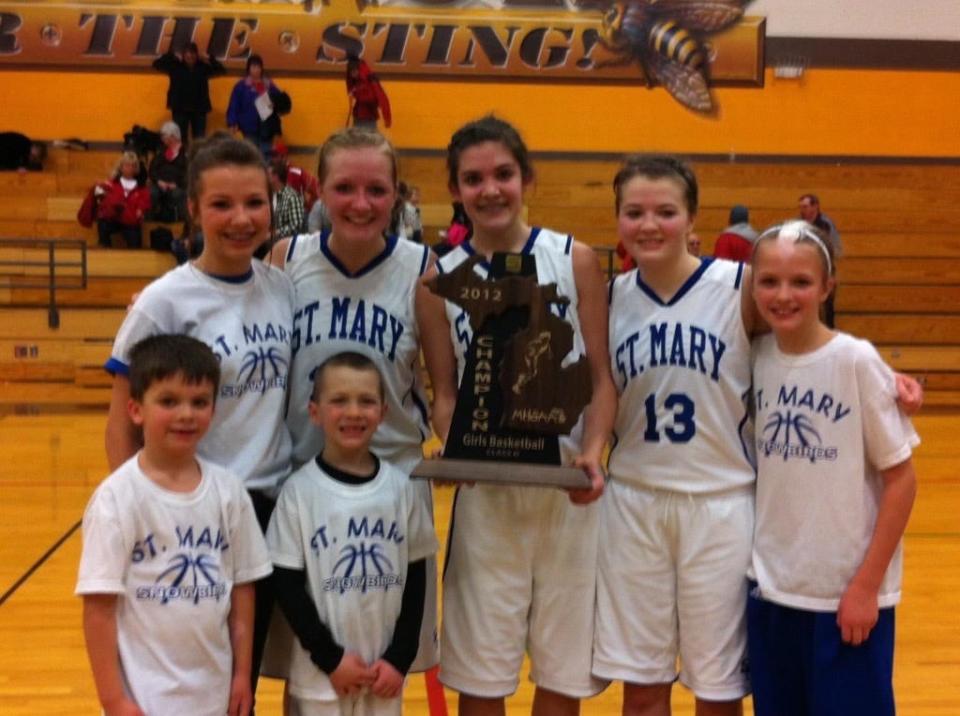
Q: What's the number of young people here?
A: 7